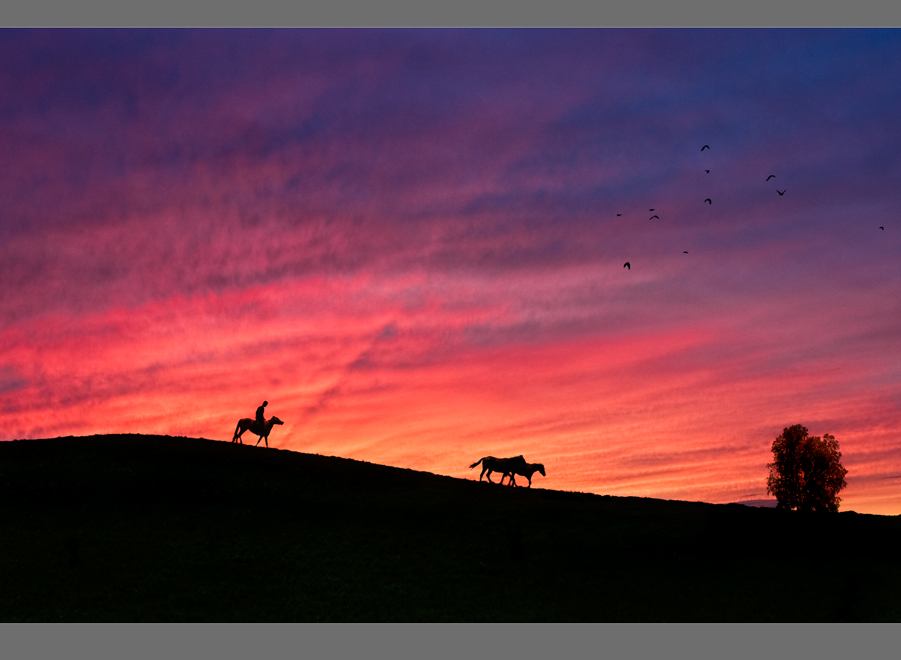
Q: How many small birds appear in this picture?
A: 11